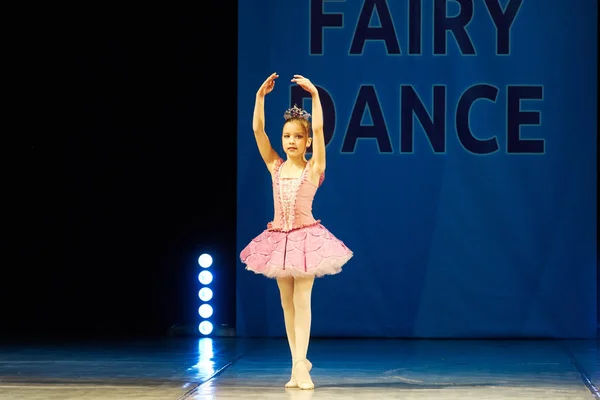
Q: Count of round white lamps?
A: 5